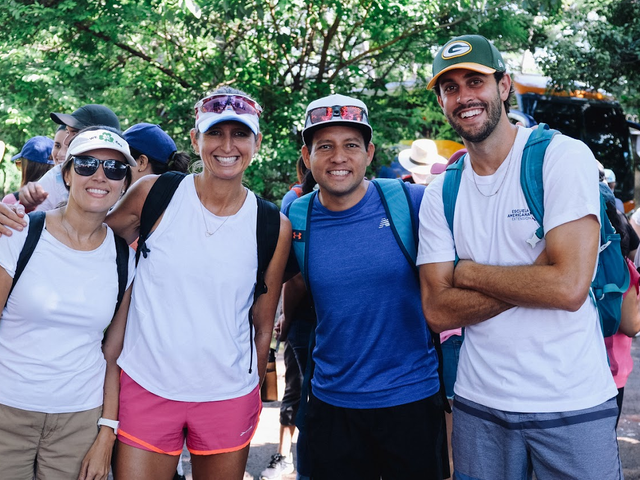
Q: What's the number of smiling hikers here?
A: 4